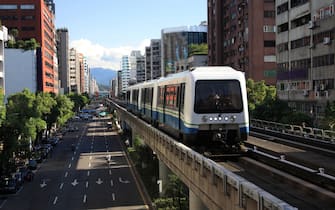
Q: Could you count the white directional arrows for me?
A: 4